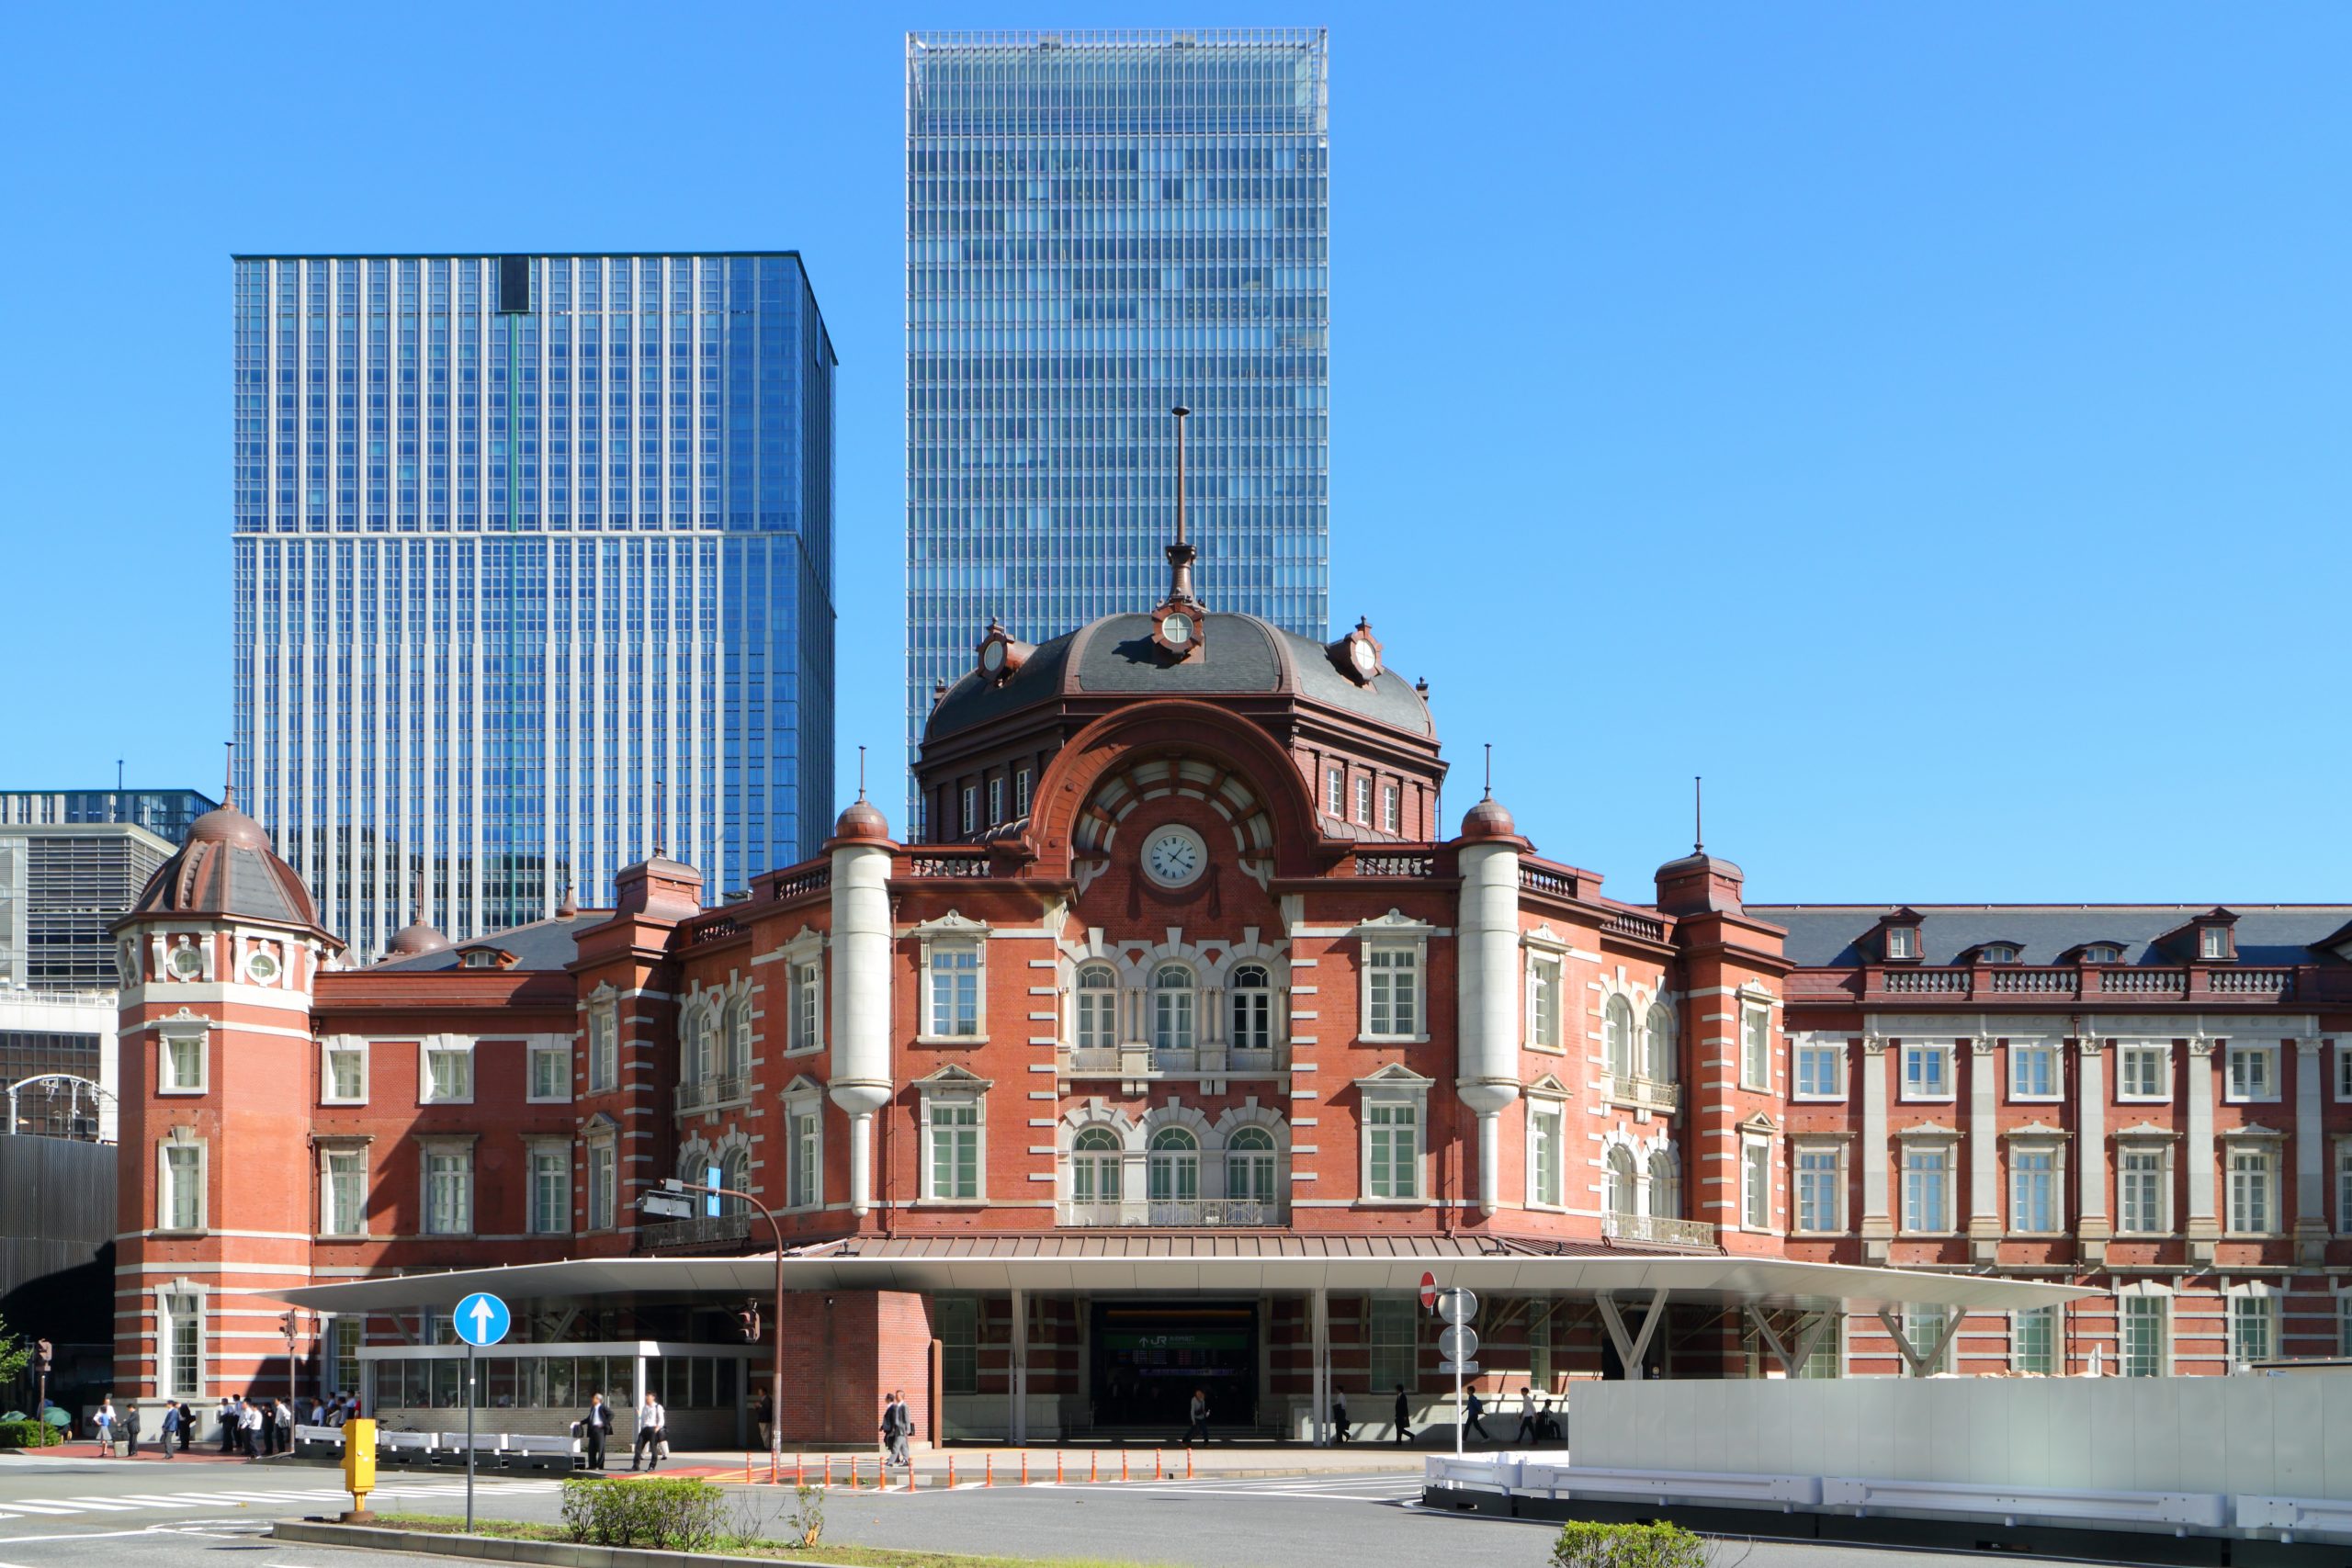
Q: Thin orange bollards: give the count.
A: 15